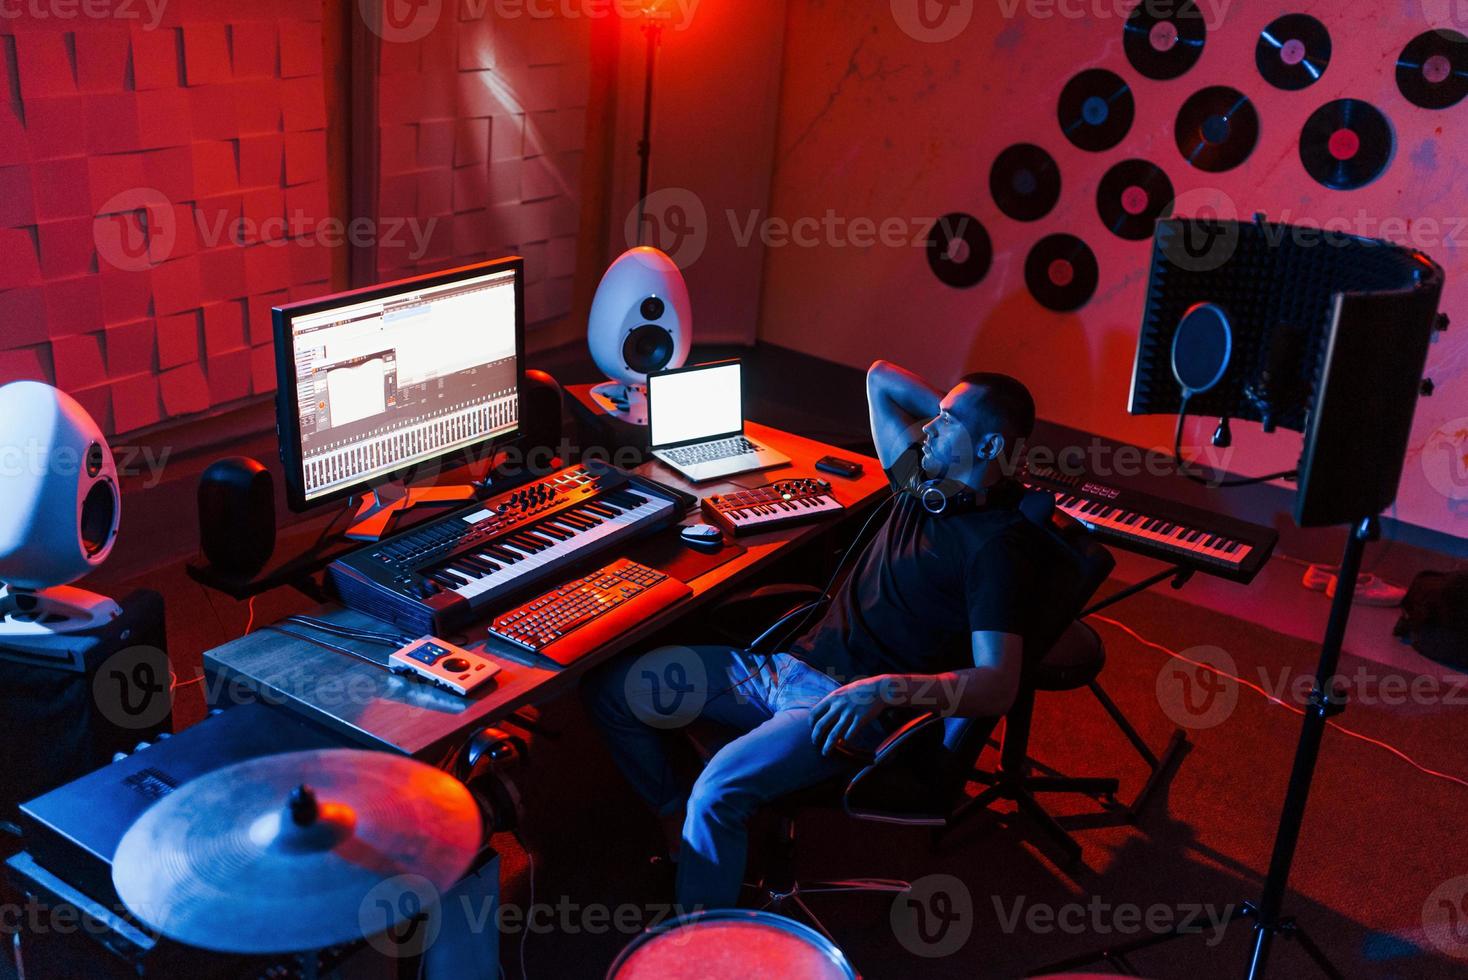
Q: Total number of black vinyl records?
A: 10